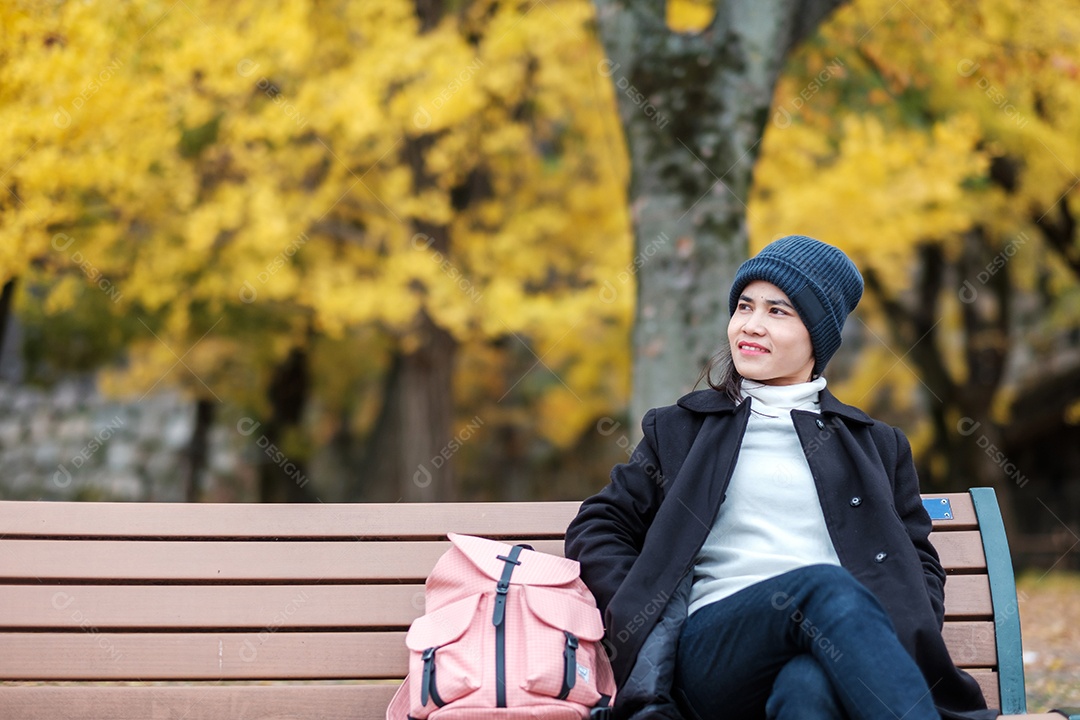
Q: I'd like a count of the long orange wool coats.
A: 0